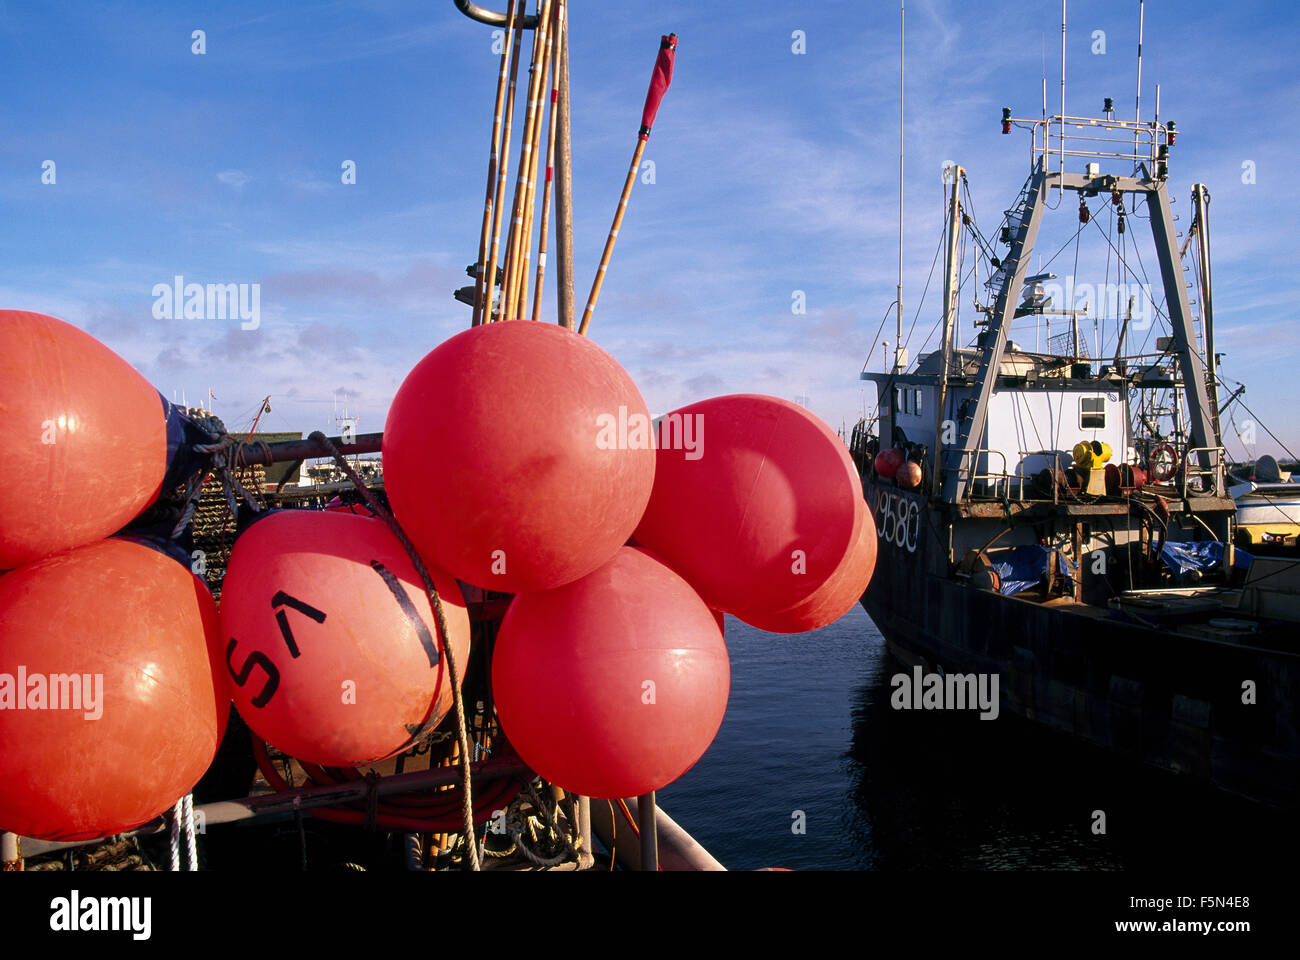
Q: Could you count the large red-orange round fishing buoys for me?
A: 7